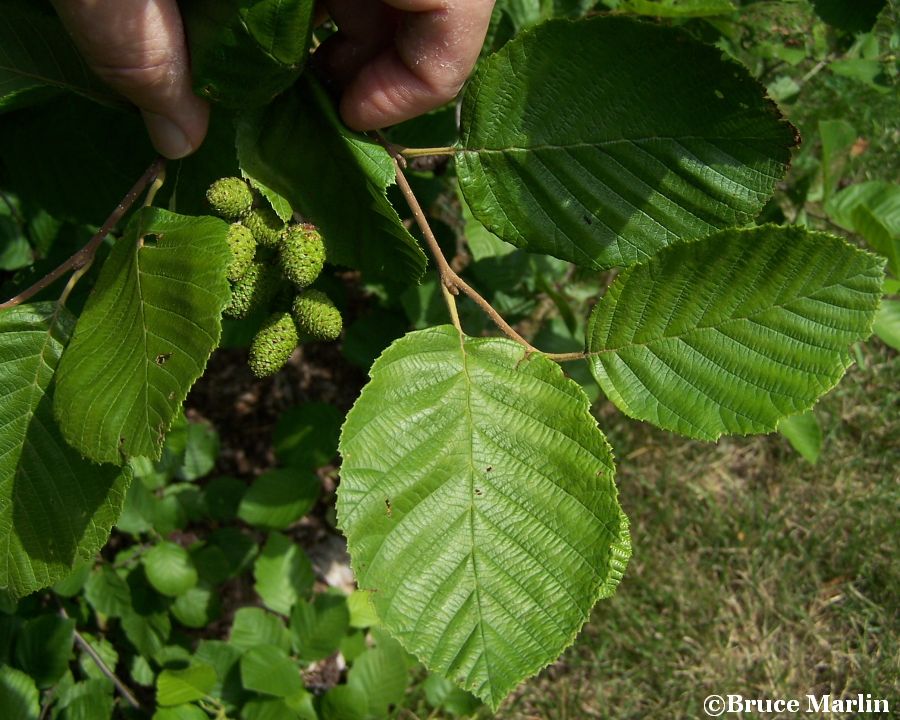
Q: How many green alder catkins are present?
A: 7